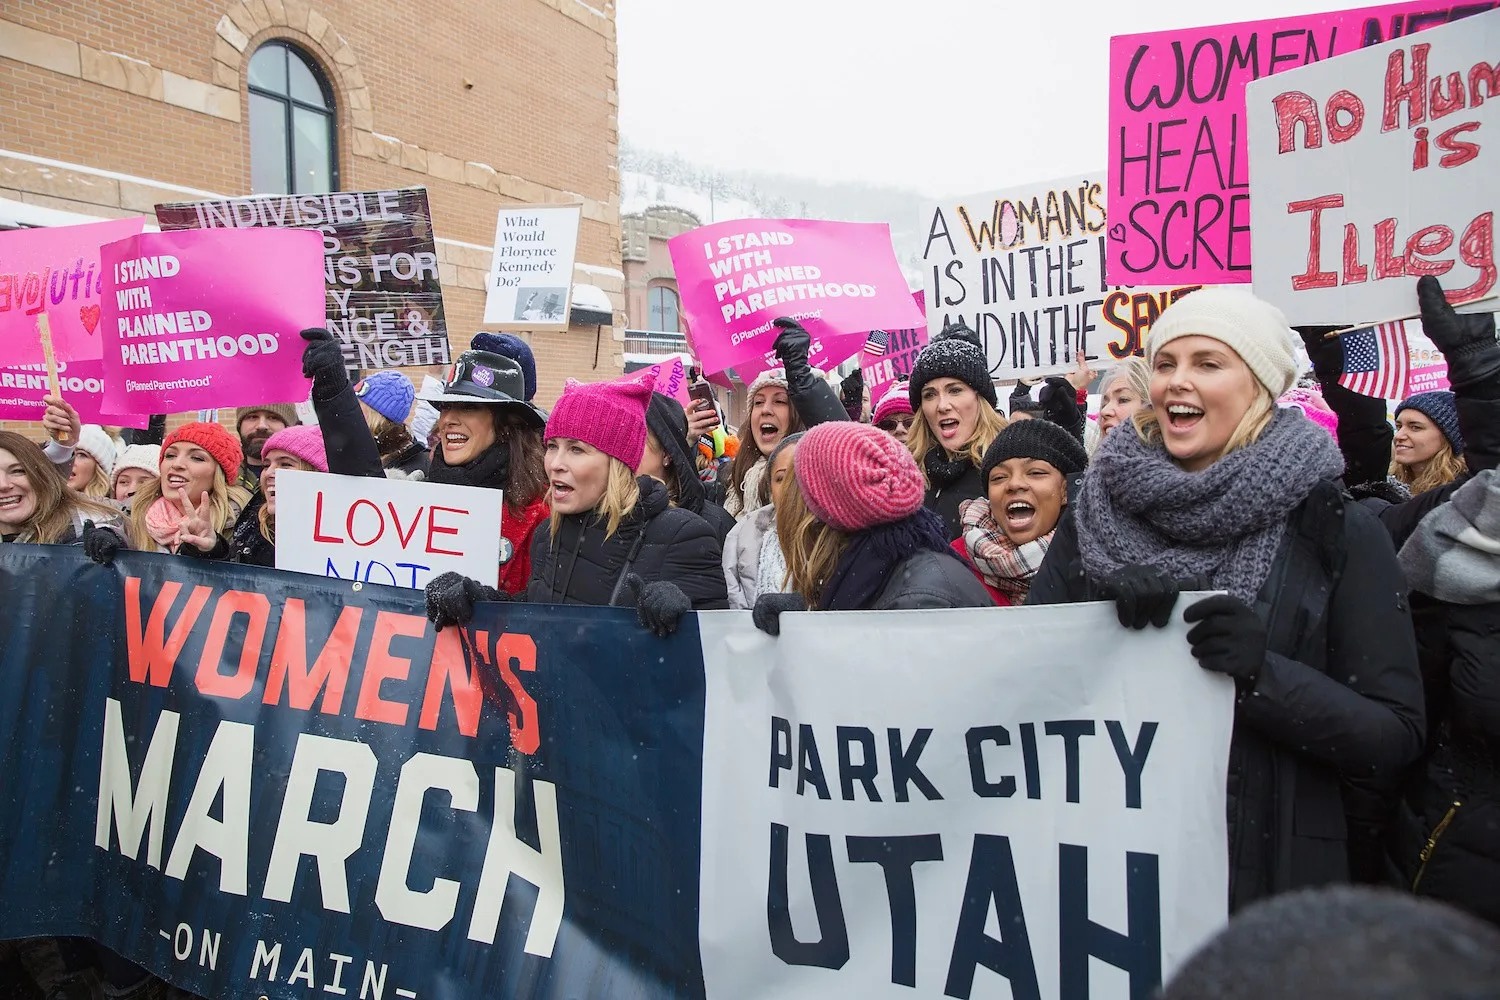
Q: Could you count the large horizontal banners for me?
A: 1